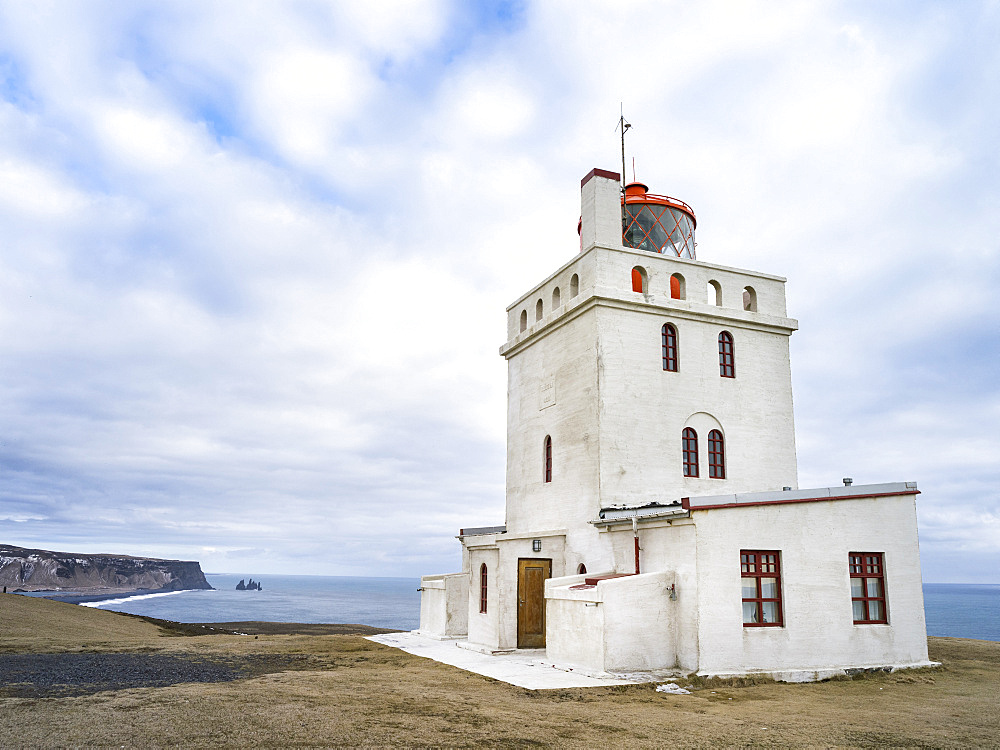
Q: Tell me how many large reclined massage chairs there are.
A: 0